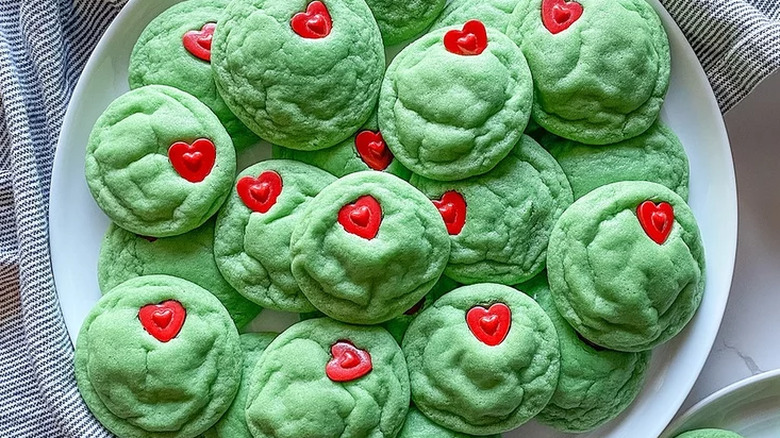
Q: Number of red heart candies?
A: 13